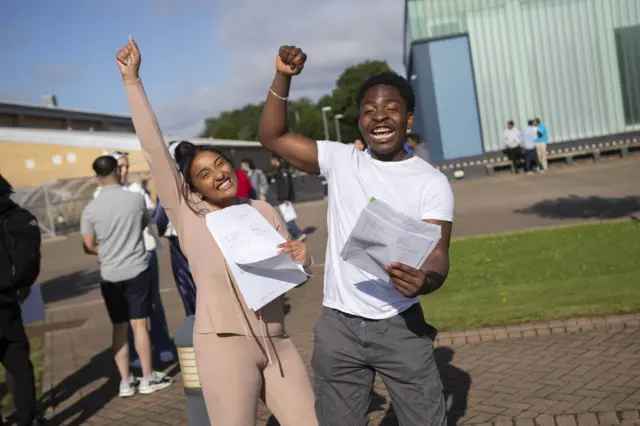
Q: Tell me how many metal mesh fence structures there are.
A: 1